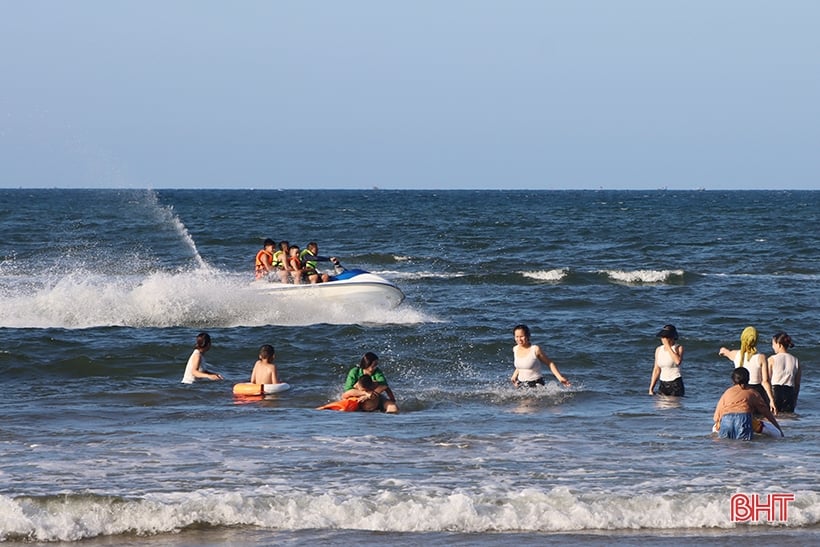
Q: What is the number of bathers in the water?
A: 9